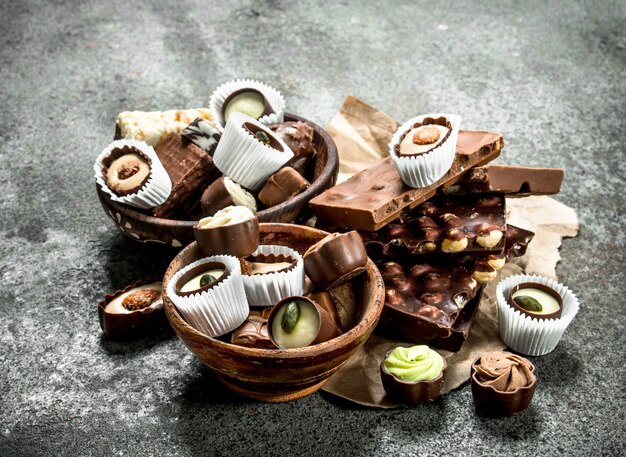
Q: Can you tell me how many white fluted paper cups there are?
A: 7